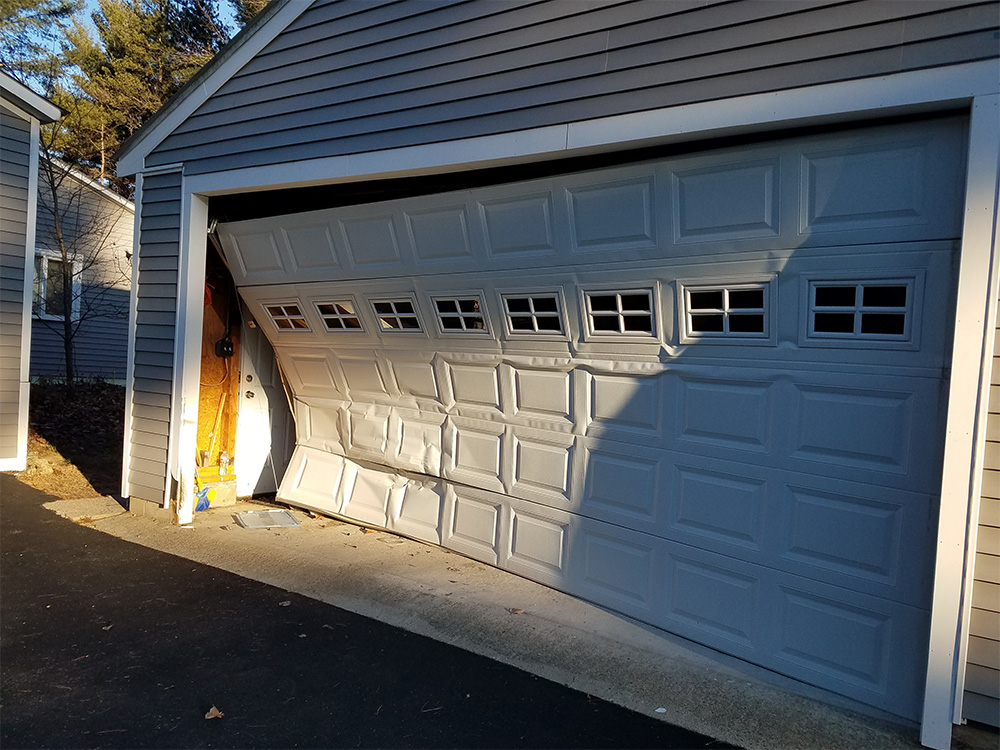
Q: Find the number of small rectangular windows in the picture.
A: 8